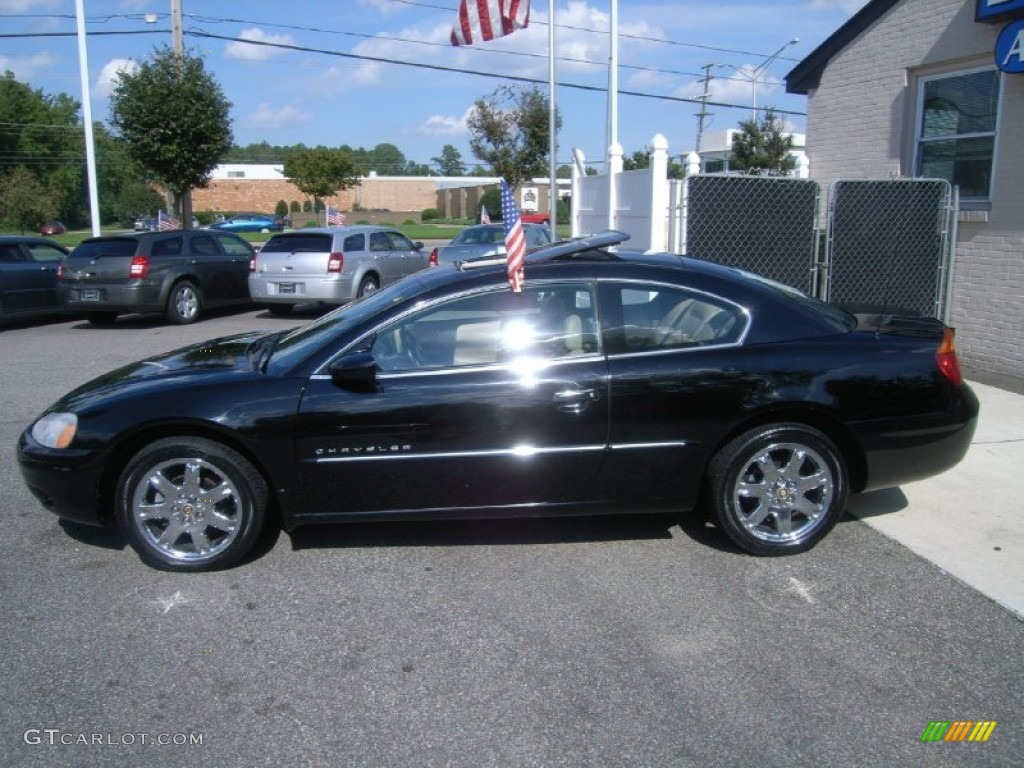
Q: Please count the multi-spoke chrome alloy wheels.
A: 2